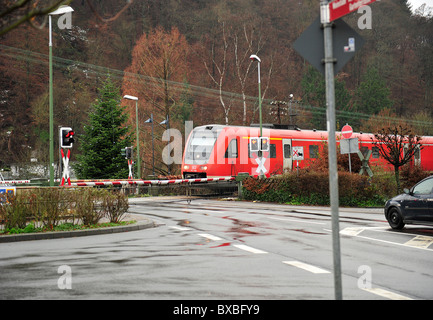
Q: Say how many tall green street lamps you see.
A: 3